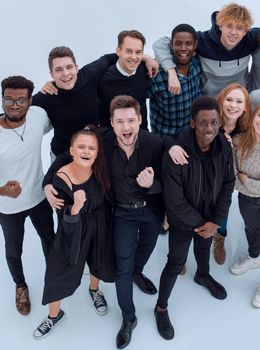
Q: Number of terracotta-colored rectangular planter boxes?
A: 0